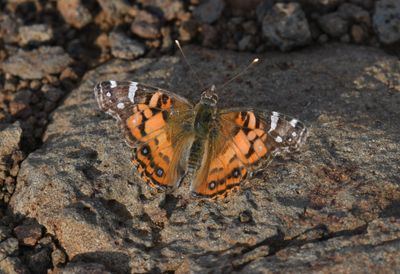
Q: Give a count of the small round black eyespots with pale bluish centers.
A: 4